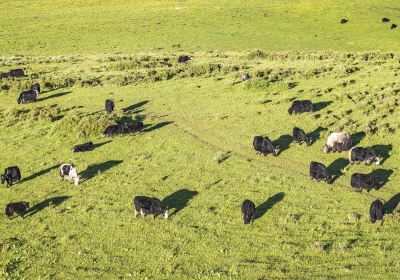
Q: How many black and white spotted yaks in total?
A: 1